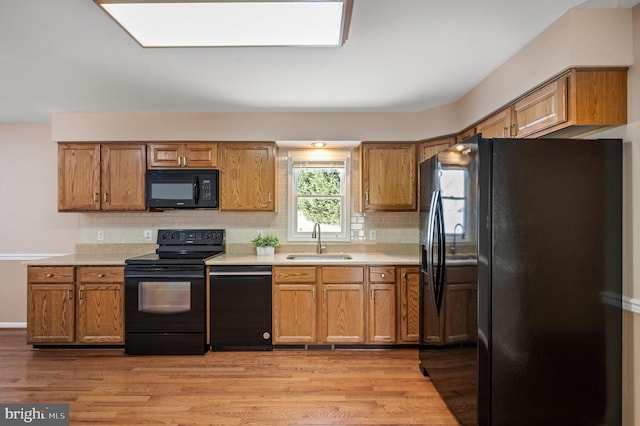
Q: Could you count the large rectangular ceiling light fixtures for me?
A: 1